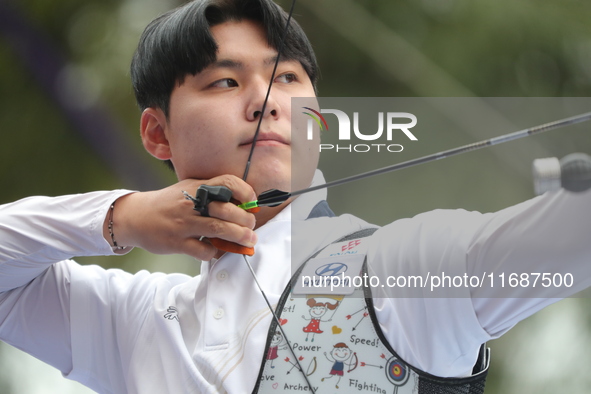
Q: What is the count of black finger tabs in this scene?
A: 1